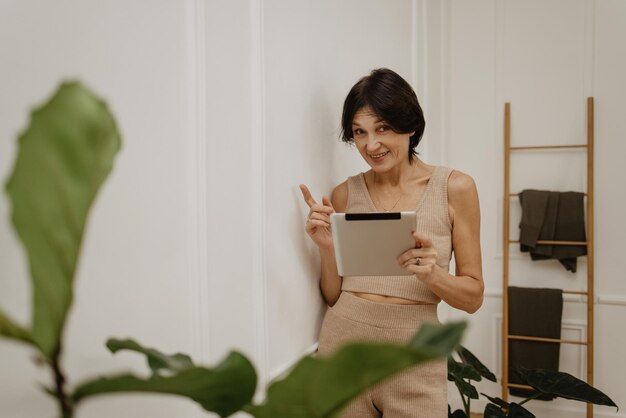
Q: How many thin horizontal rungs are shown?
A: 6